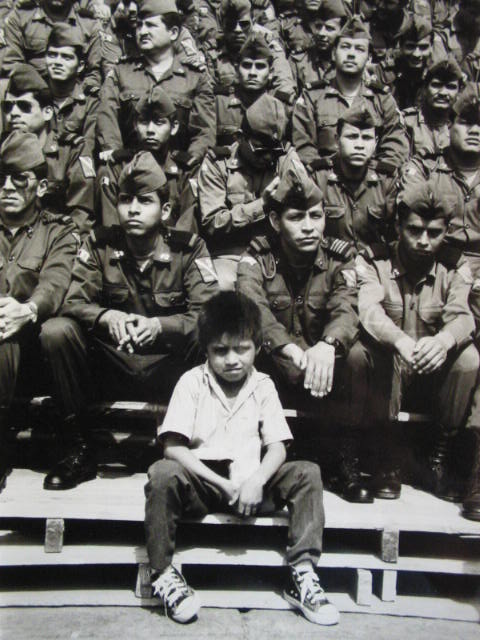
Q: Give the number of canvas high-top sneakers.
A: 2